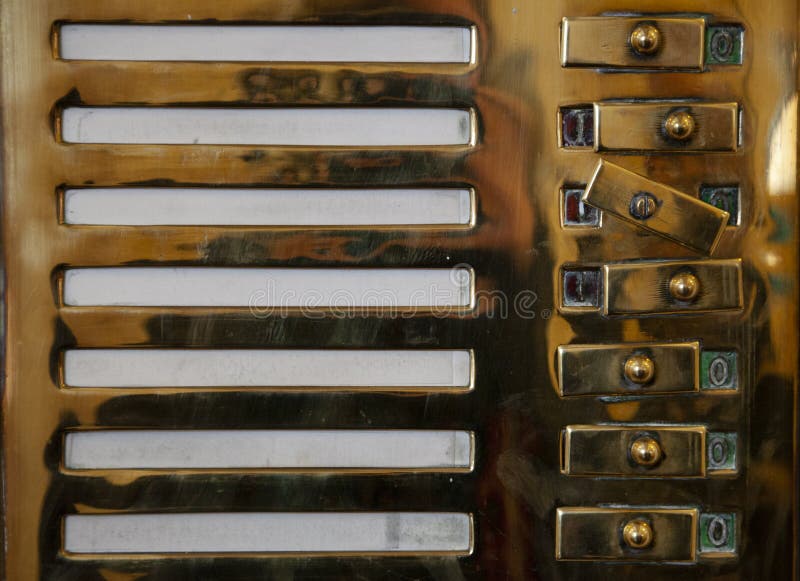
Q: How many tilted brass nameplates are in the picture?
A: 1